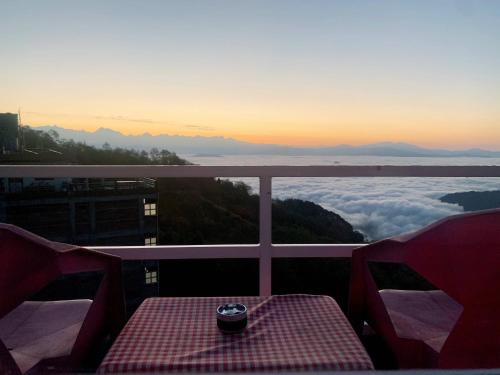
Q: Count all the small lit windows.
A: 3